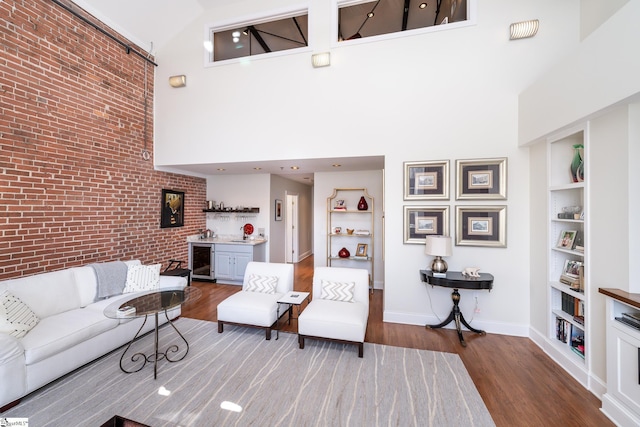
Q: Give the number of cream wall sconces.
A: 3